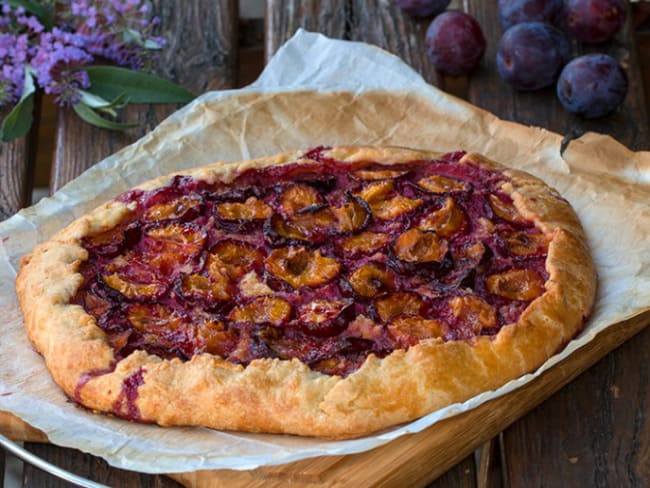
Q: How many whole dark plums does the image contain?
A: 6